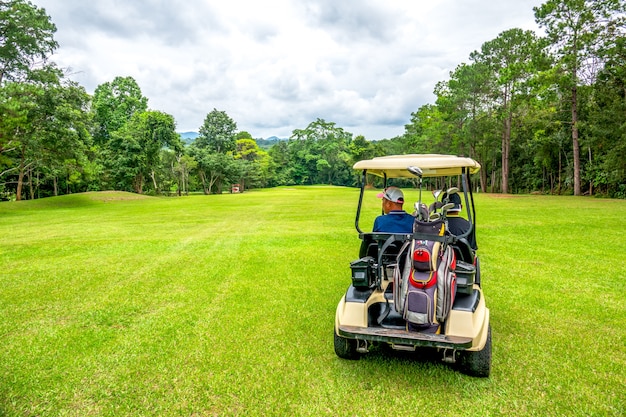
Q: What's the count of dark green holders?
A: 2